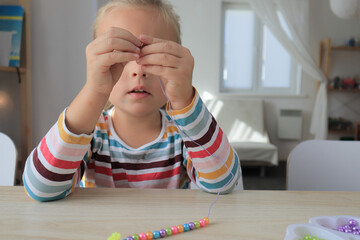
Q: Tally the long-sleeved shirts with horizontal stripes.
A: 1